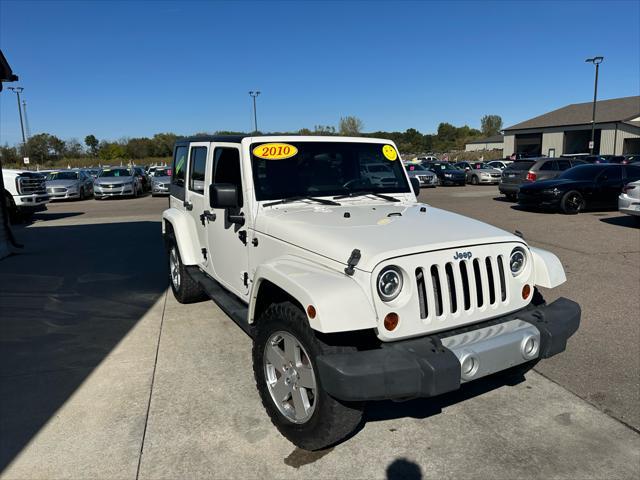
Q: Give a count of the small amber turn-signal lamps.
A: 3